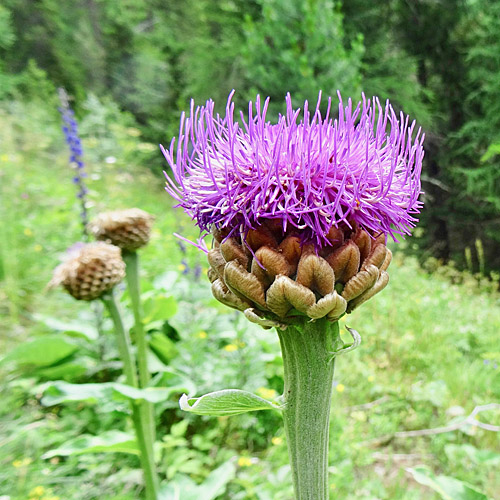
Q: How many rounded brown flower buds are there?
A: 2